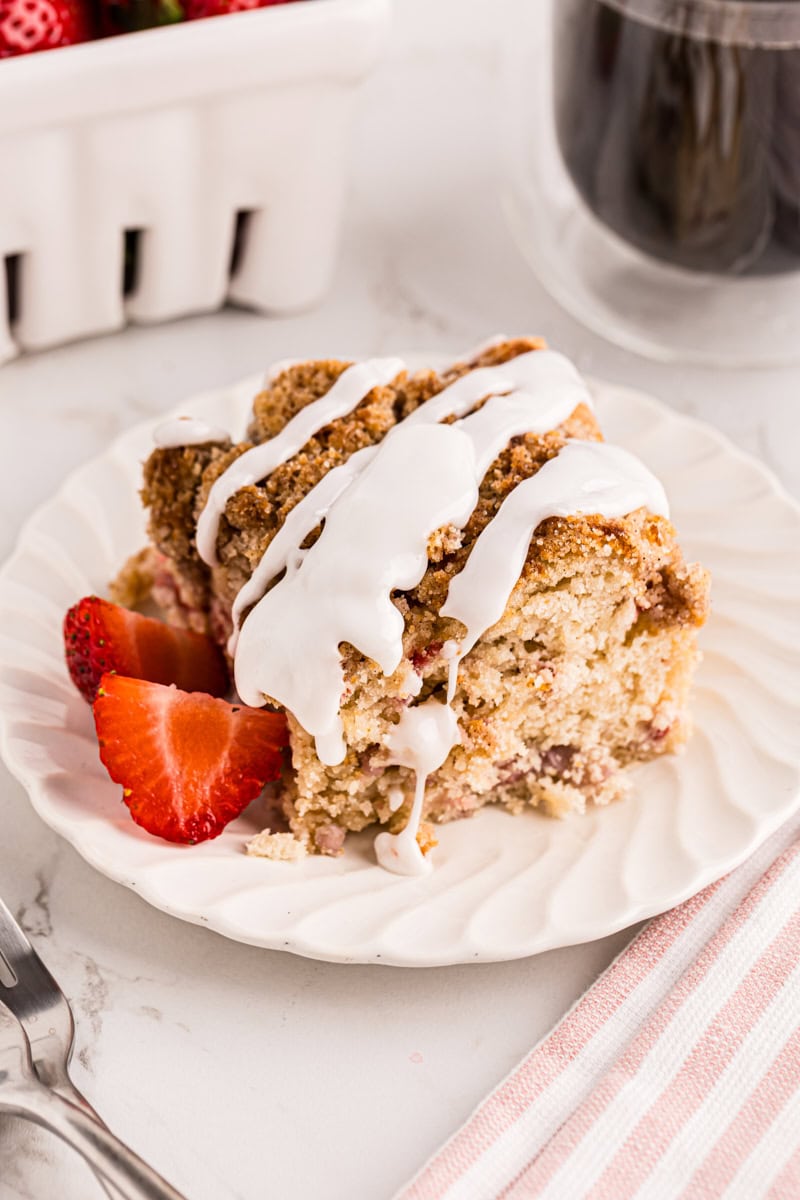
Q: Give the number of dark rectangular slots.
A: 3